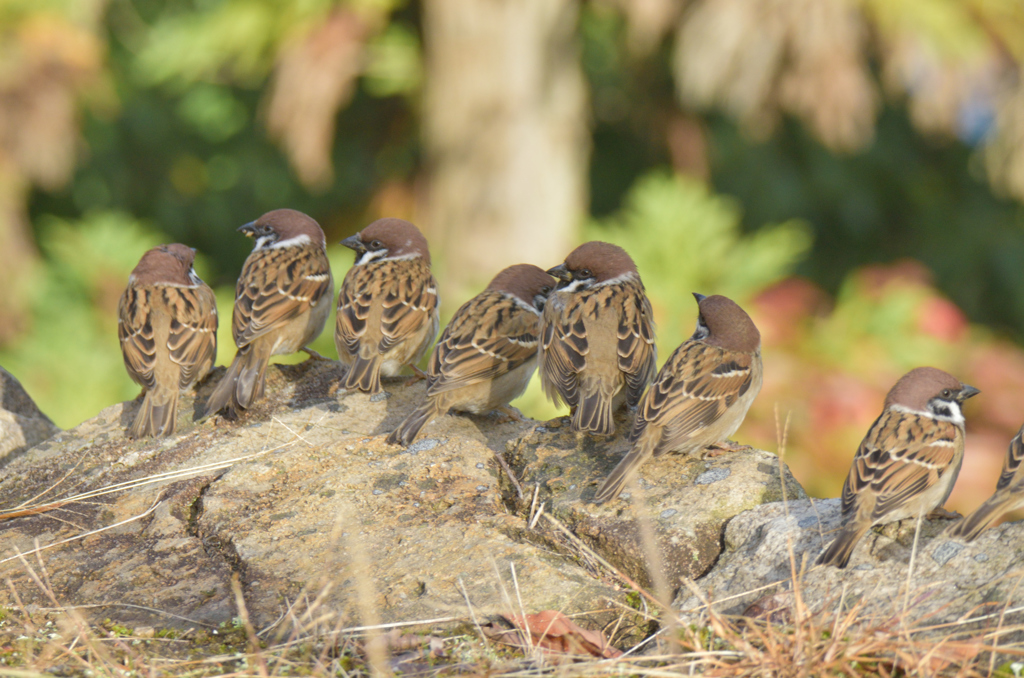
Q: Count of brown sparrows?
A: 8